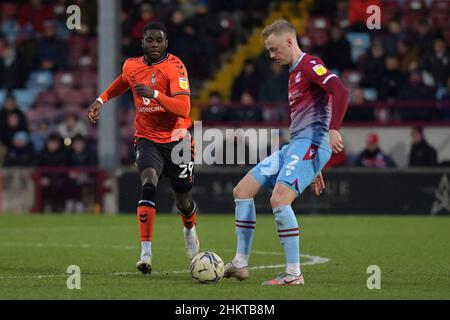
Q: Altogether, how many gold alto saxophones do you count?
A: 0